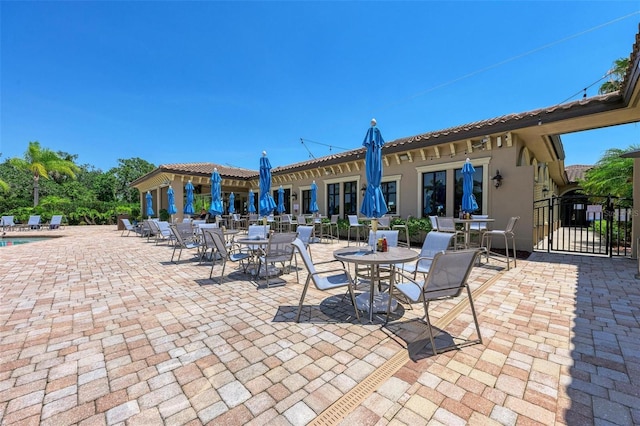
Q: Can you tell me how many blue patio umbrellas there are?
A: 11